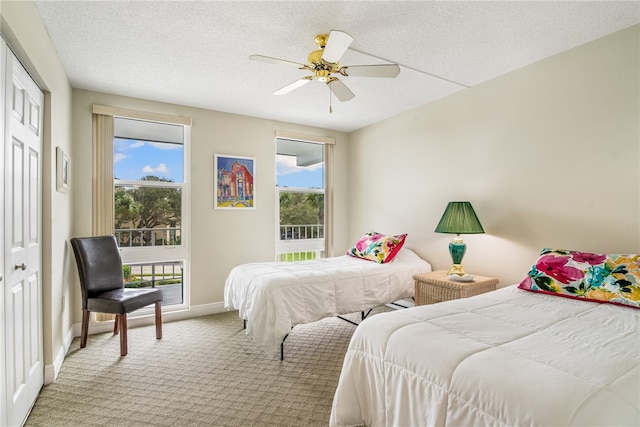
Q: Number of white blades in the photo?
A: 5